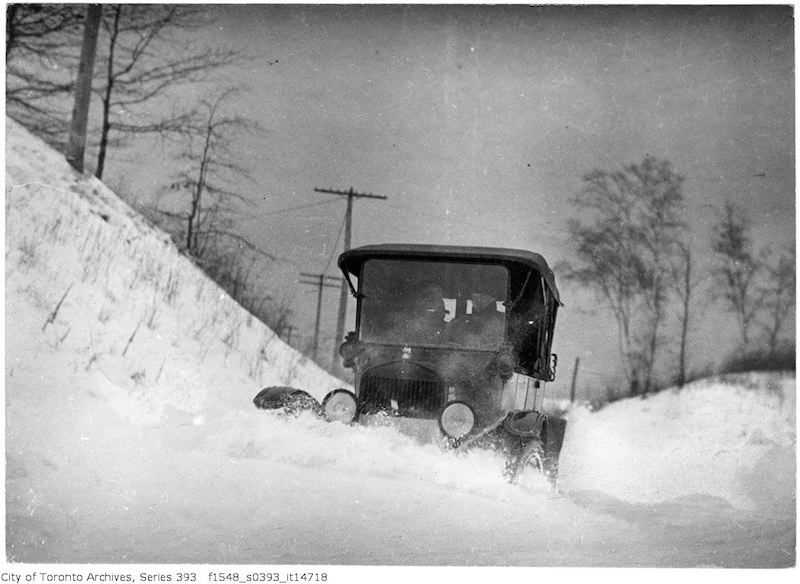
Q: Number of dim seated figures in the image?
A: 2